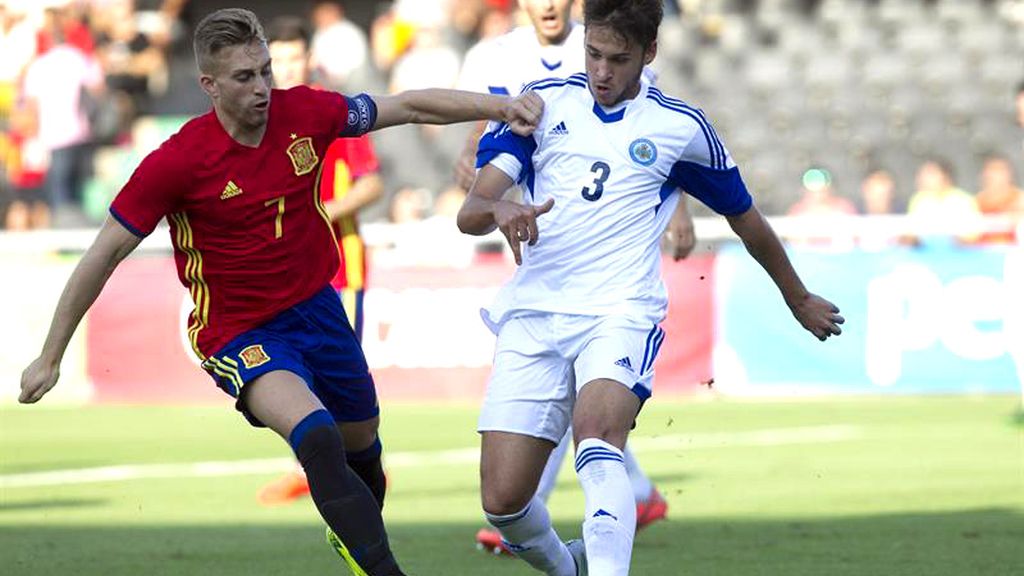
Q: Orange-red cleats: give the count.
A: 3